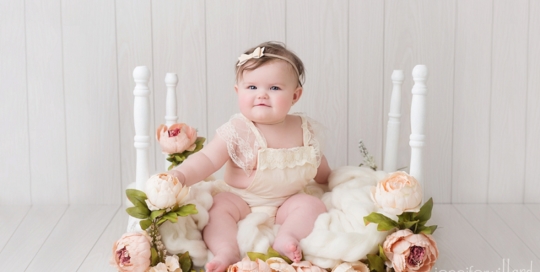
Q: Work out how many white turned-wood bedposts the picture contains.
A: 4